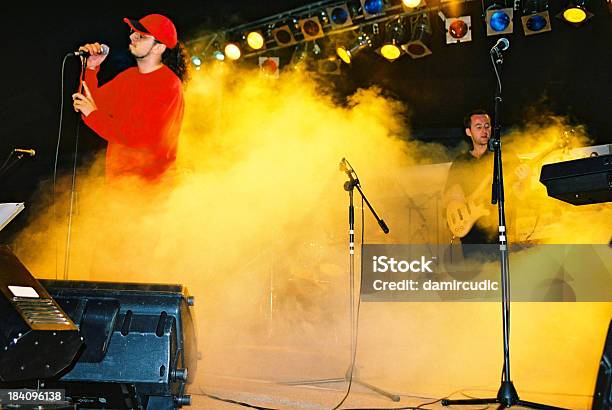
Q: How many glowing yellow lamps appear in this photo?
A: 6